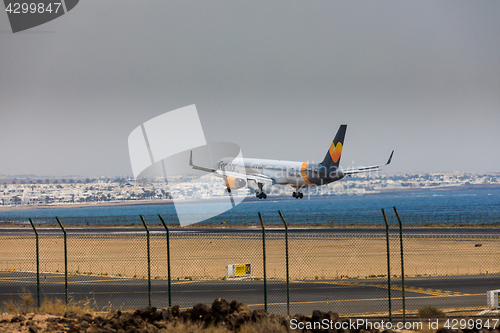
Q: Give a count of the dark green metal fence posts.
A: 8